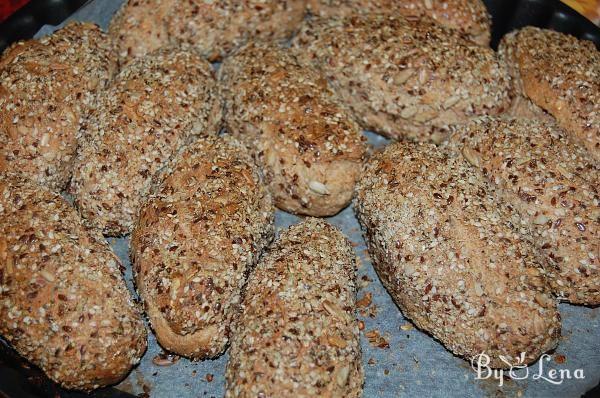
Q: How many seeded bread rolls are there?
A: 12